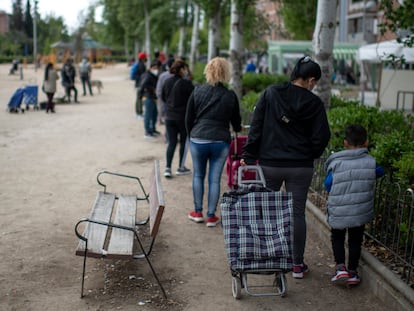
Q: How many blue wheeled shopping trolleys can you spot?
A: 2